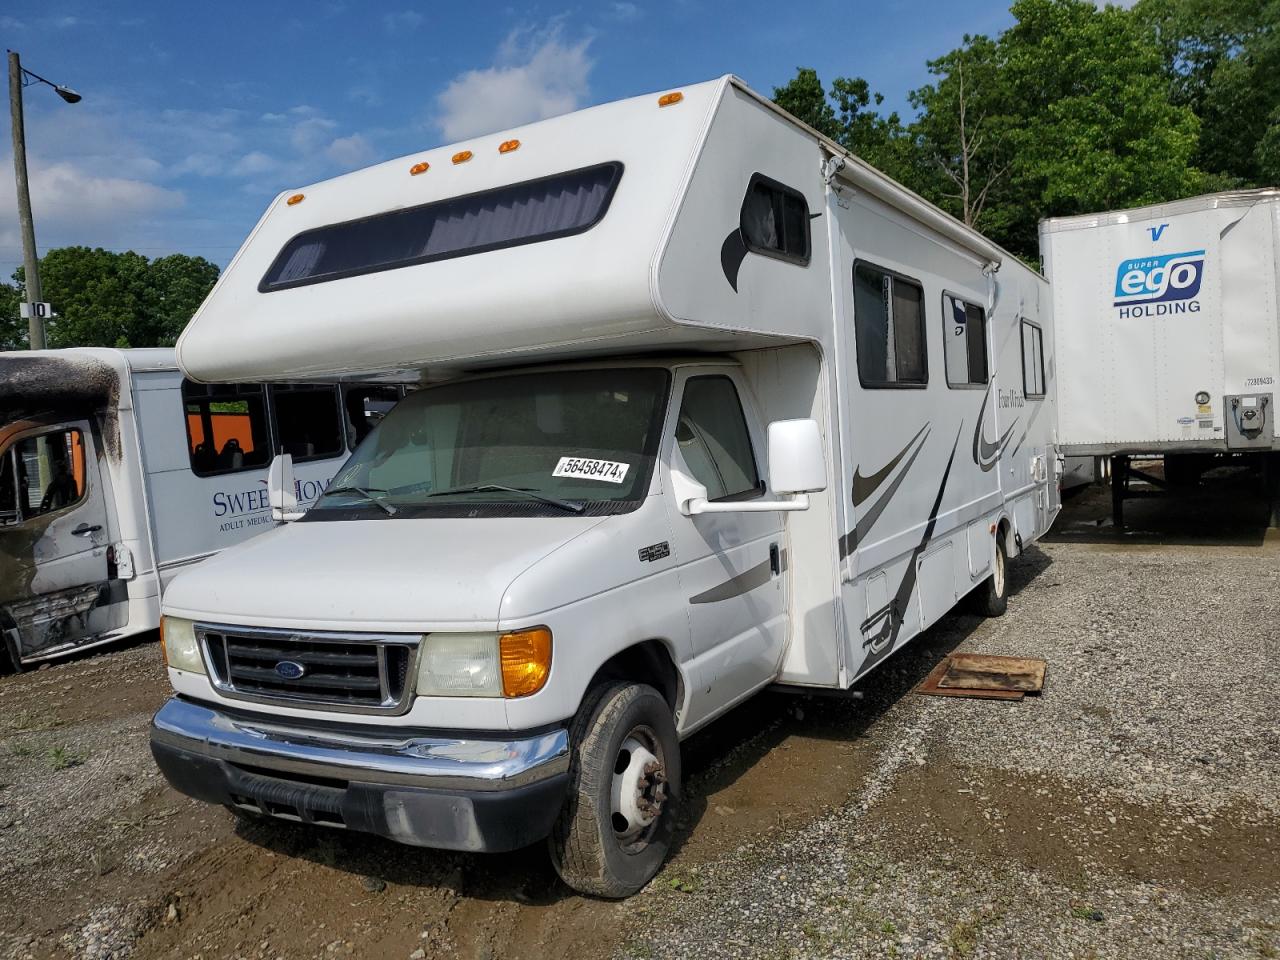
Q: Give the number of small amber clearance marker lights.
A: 5